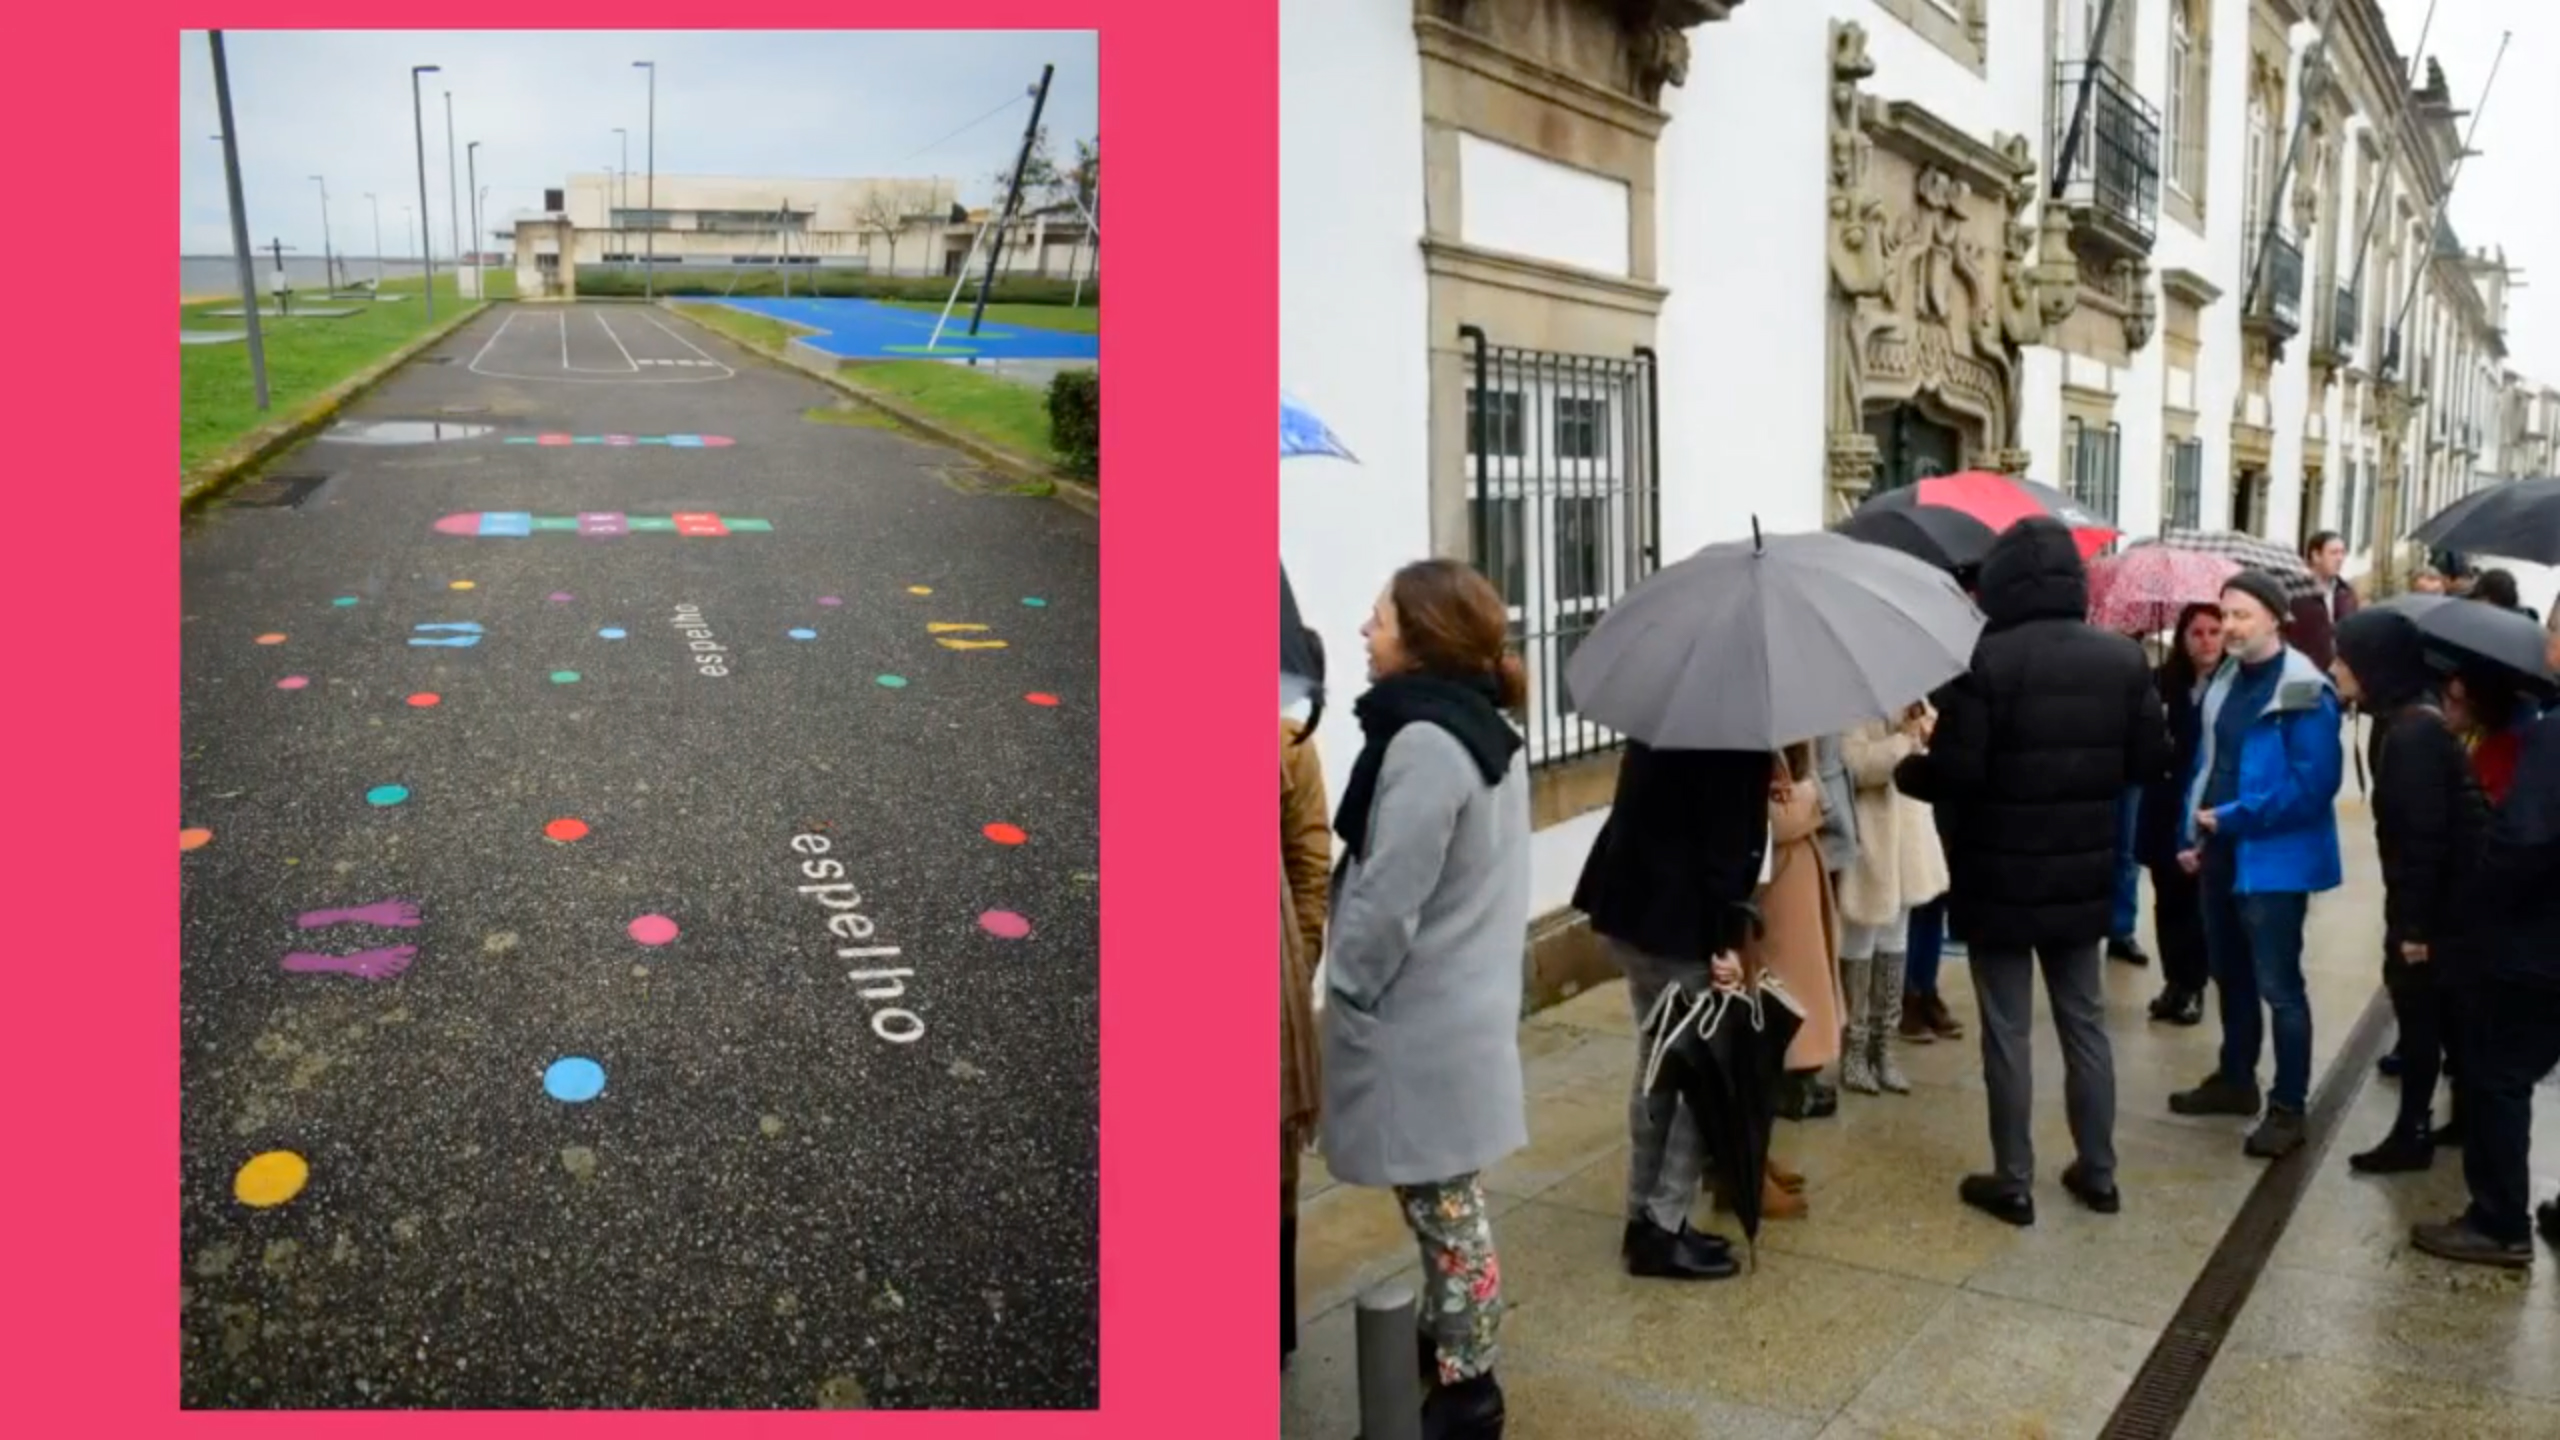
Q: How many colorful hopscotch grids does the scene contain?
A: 2